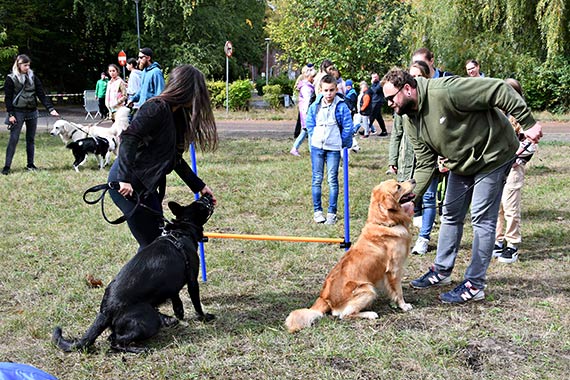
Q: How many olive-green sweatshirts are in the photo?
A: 1